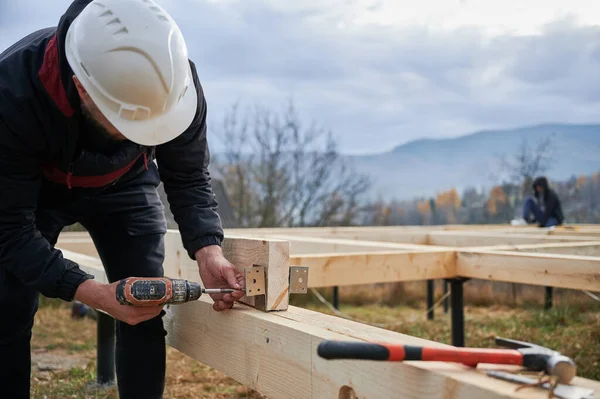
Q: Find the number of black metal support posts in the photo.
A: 6